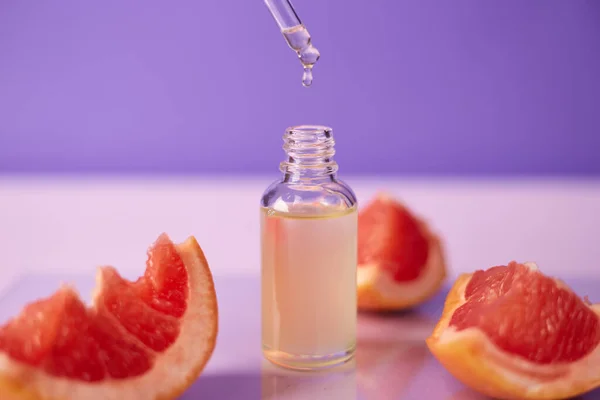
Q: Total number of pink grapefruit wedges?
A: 3